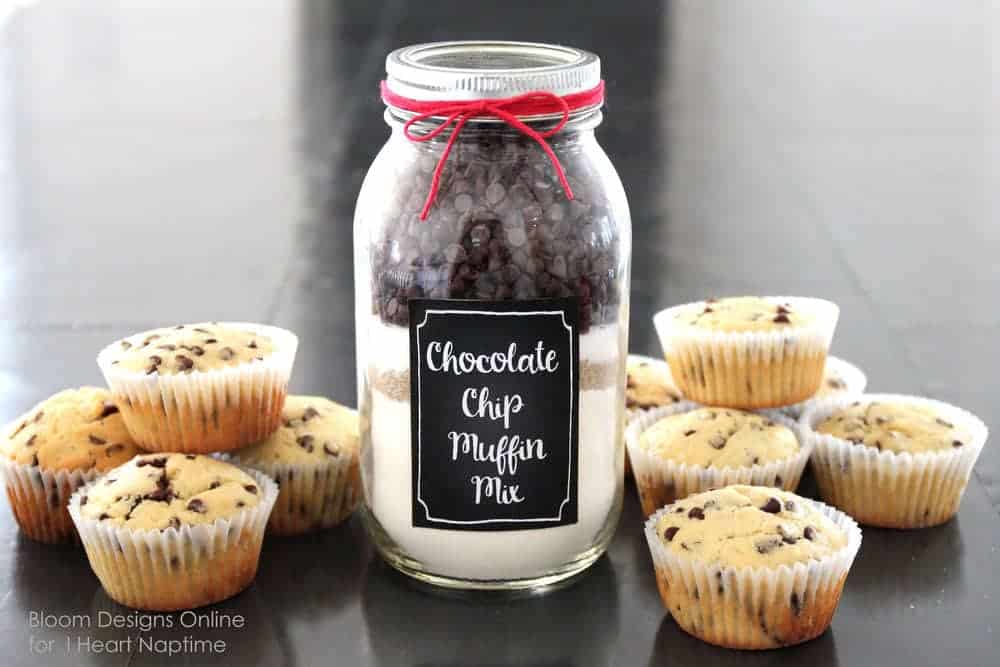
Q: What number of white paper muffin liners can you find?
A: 10